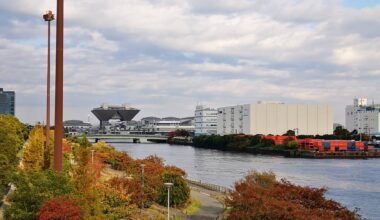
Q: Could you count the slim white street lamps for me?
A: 3